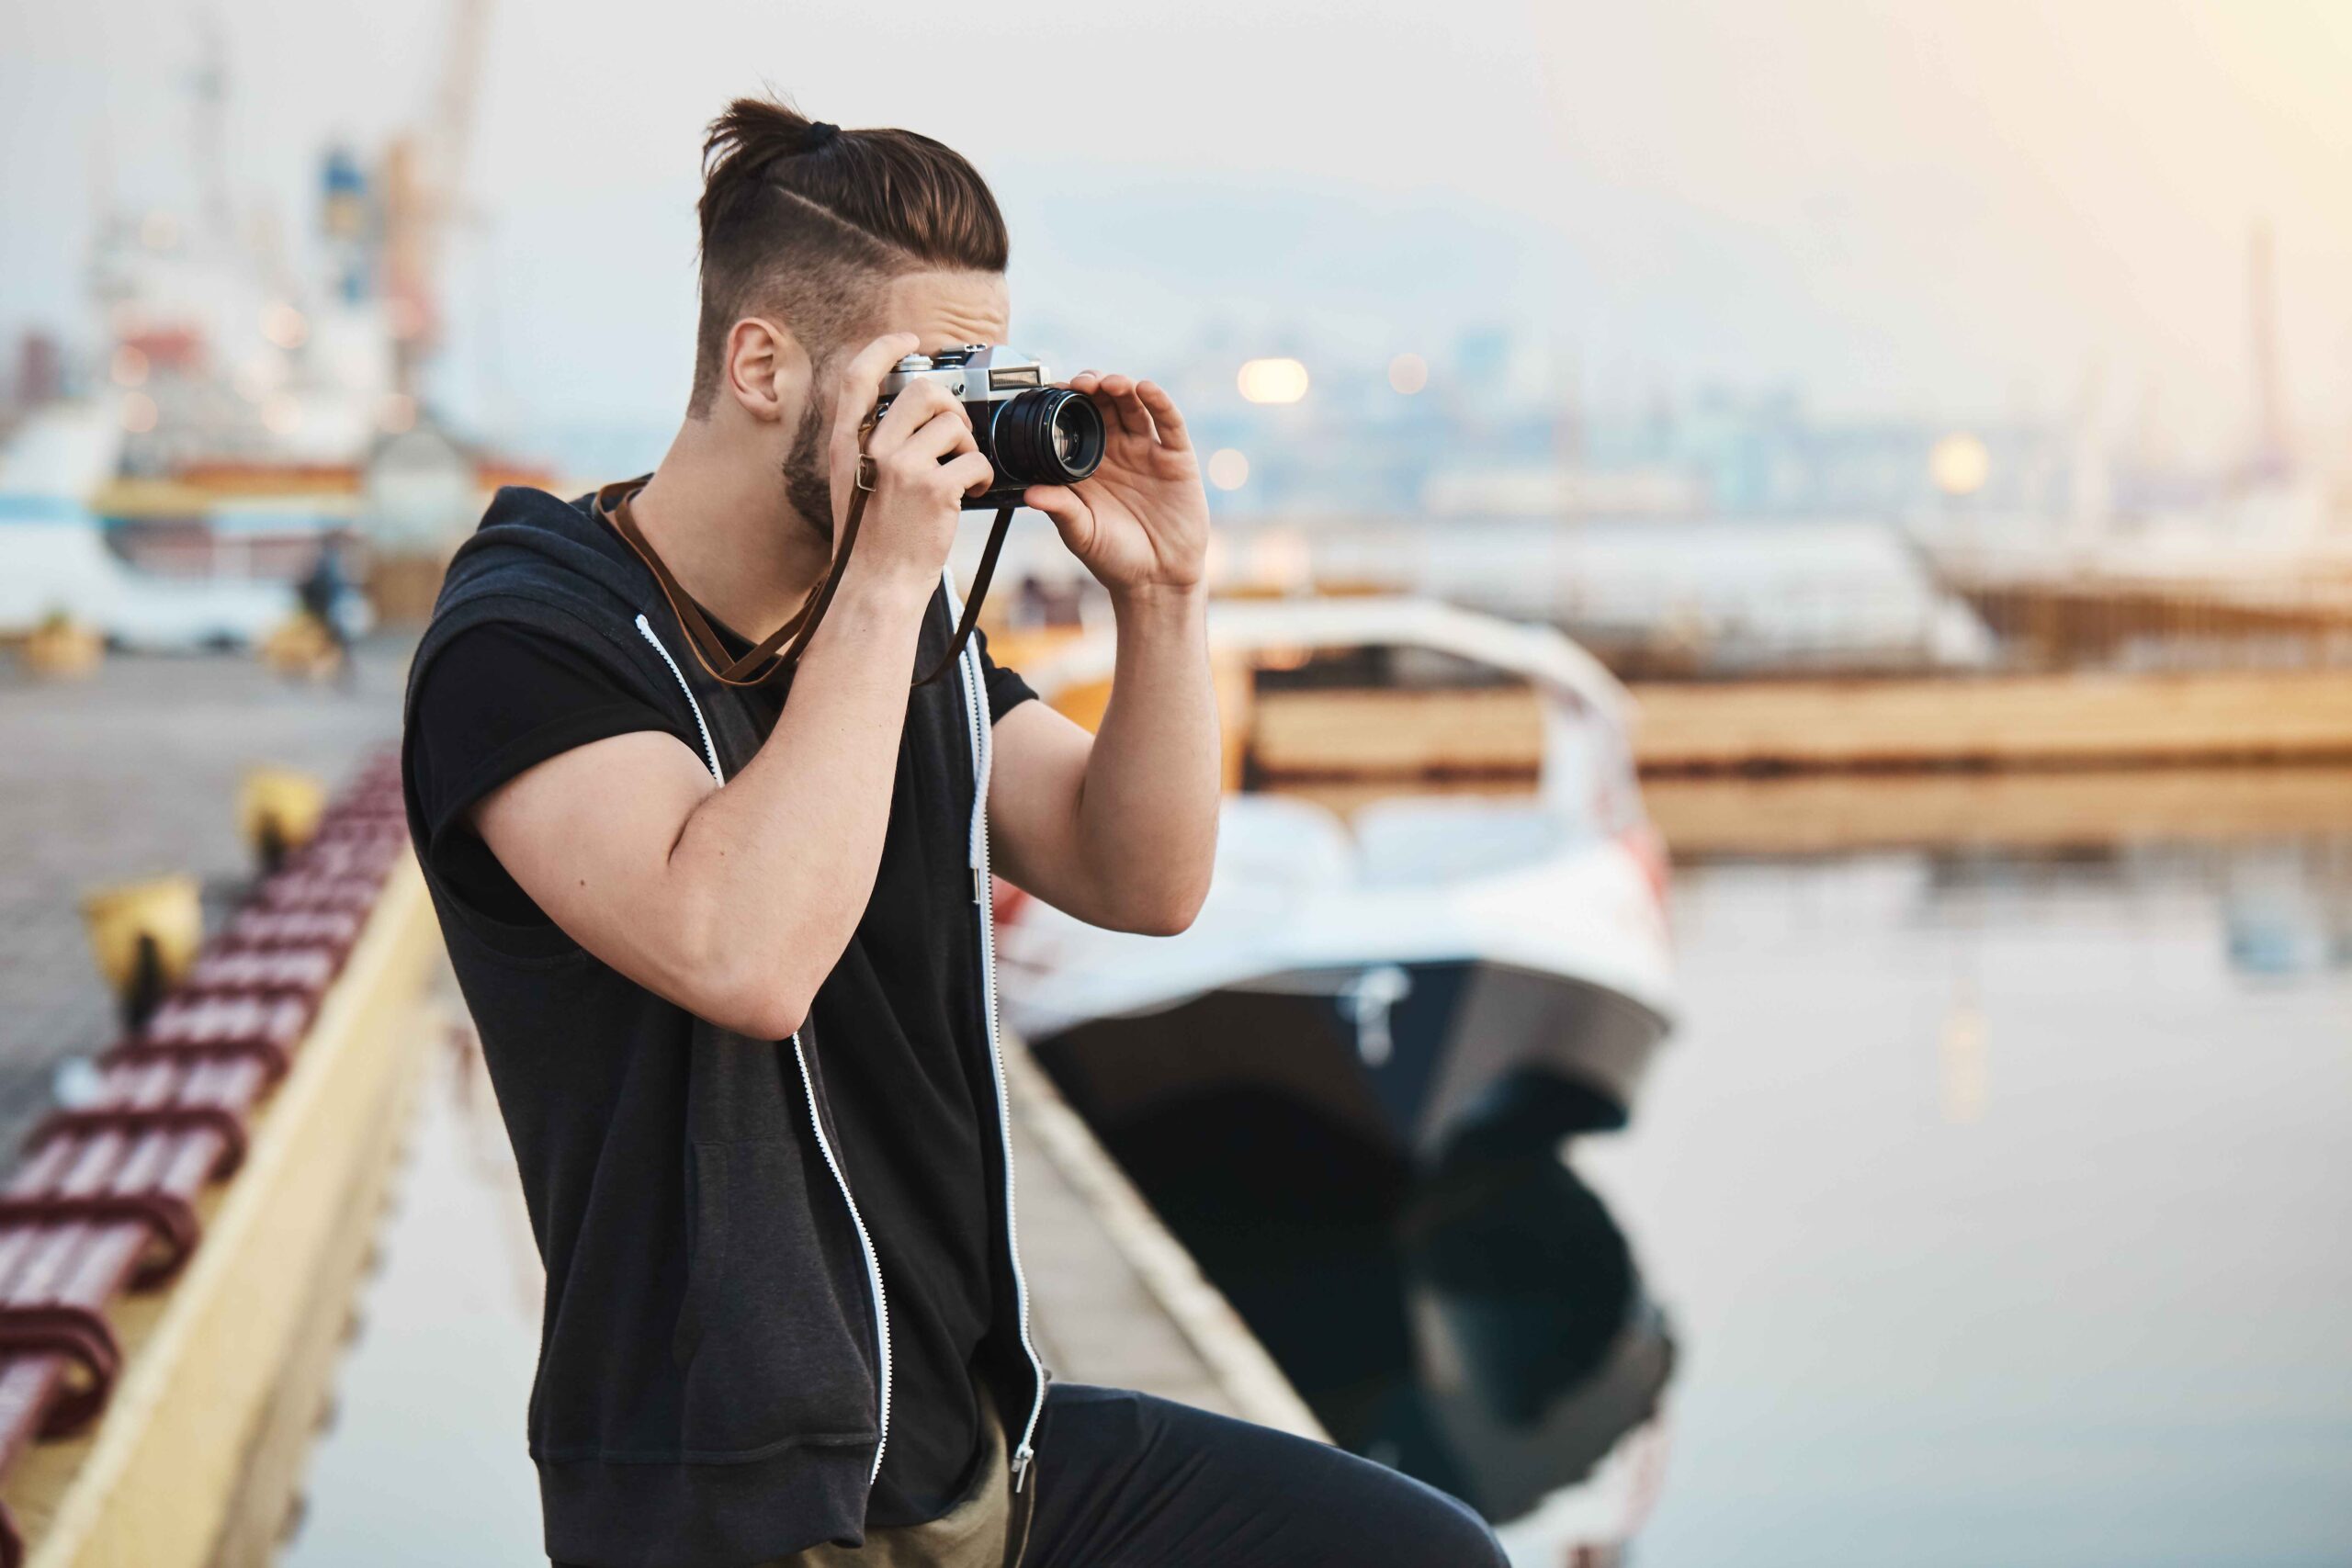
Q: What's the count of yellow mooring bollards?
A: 2